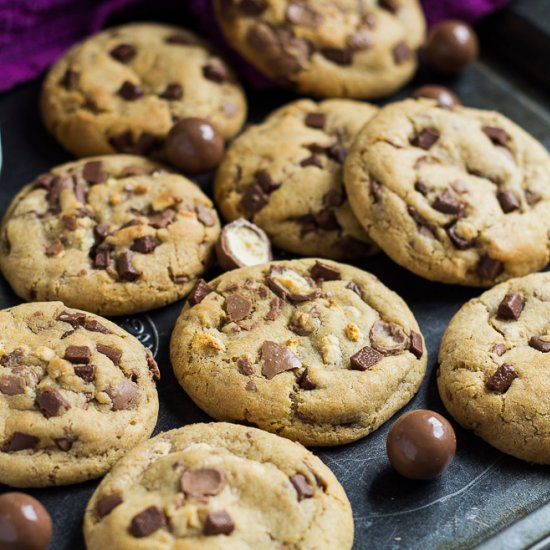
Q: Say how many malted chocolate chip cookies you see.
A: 9